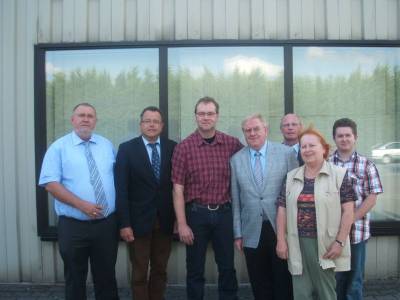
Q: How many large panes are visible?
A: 3